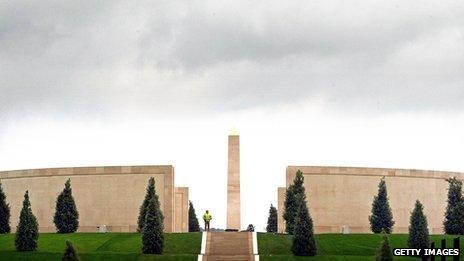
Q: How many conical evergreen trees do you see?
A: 14